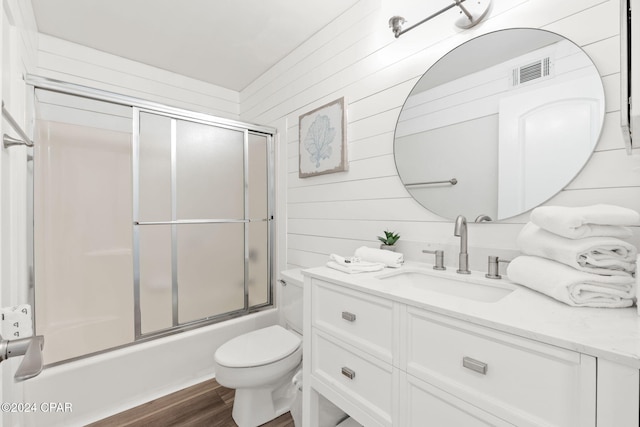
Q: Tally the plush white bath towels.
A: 3